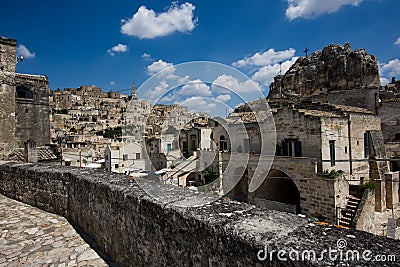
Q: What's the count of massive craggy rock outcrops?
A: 1